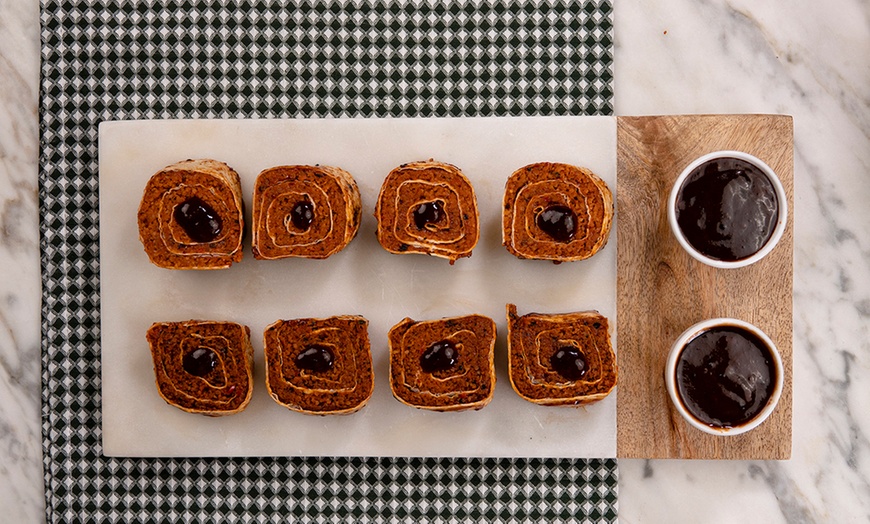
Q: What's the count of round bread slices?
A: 8